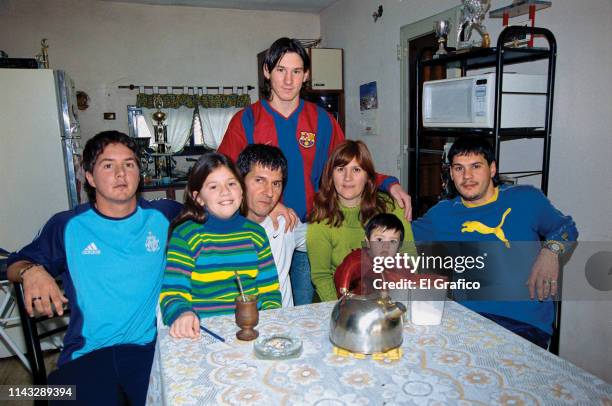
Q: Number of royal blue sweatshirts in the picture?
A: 1